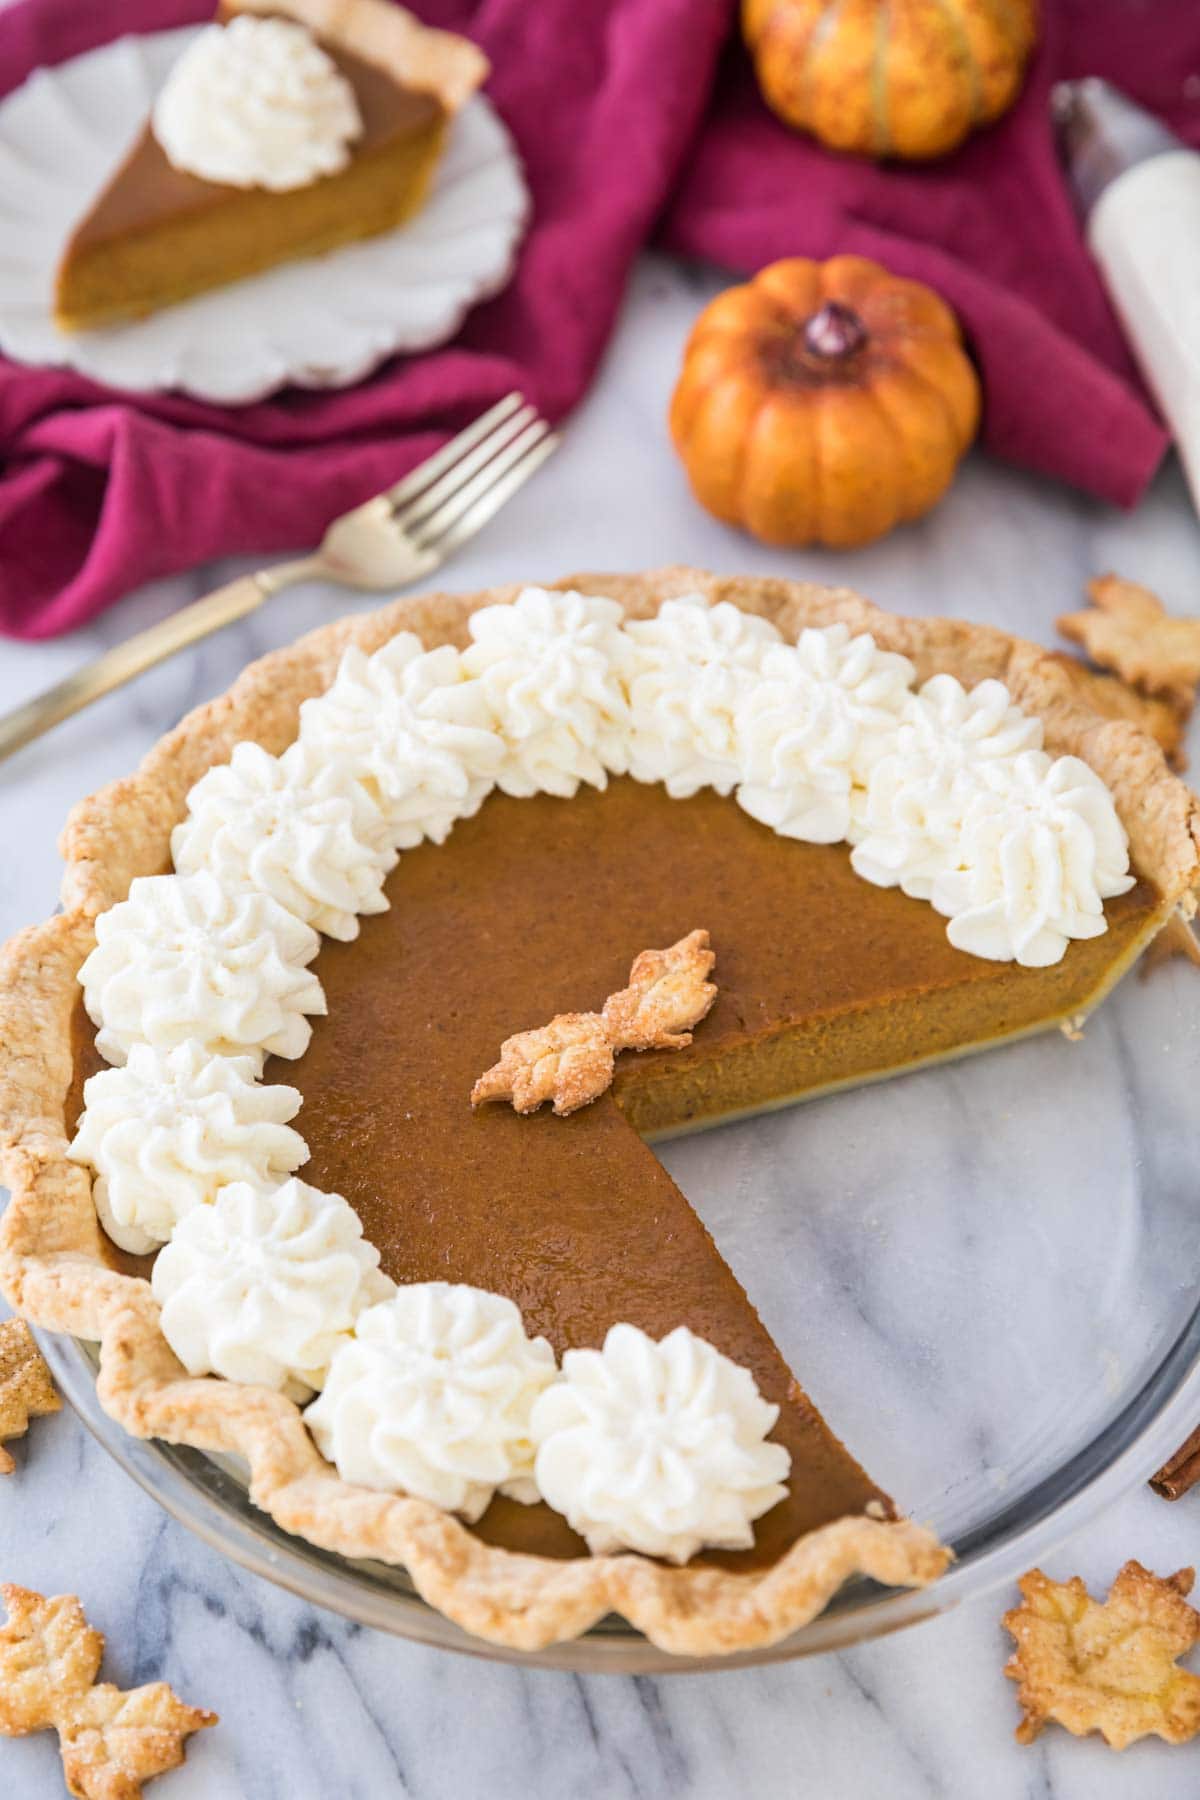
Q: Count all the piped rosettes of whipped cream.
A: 13